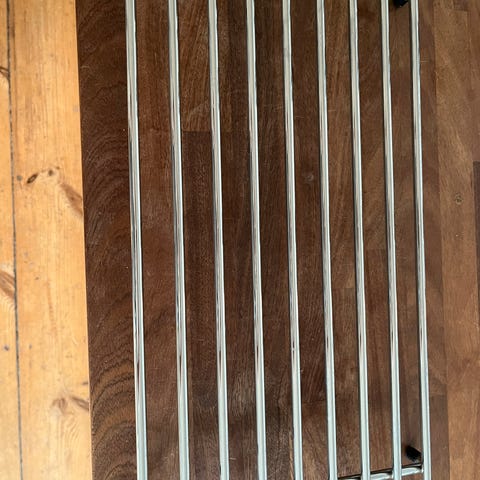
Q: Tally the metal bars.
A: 9